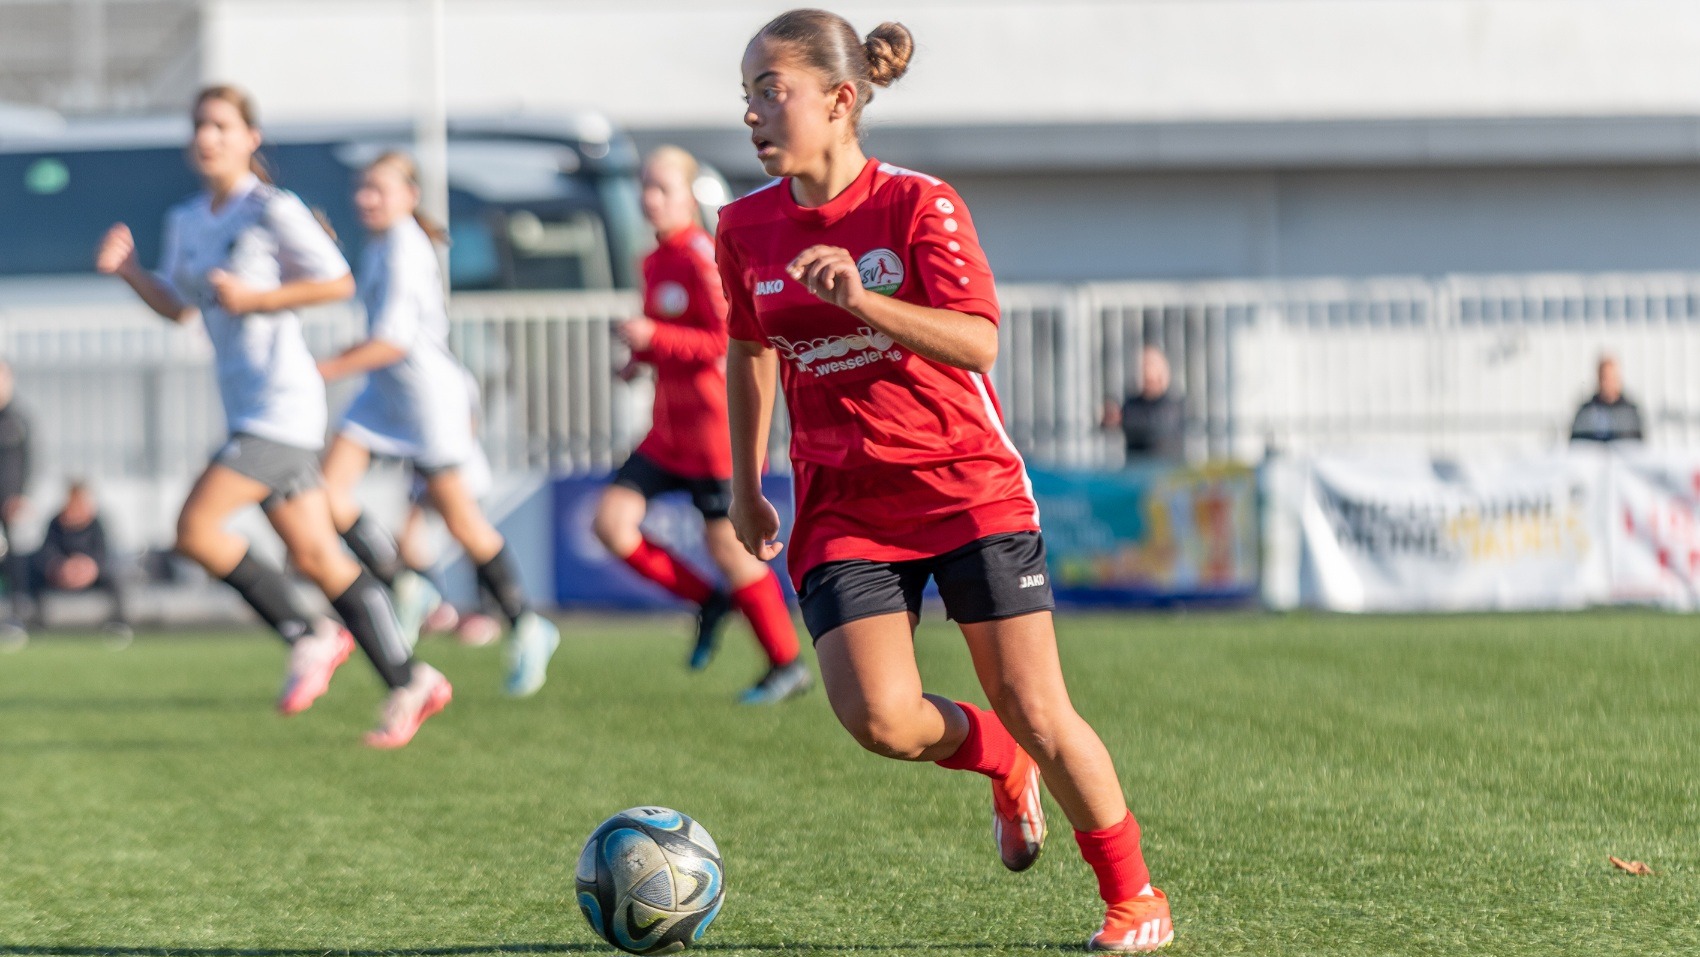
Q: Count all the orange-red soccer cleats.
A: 2